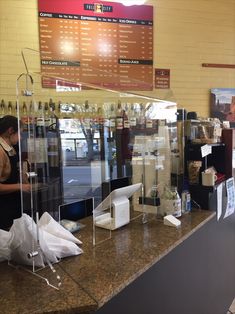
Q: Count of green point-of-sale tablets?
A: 0